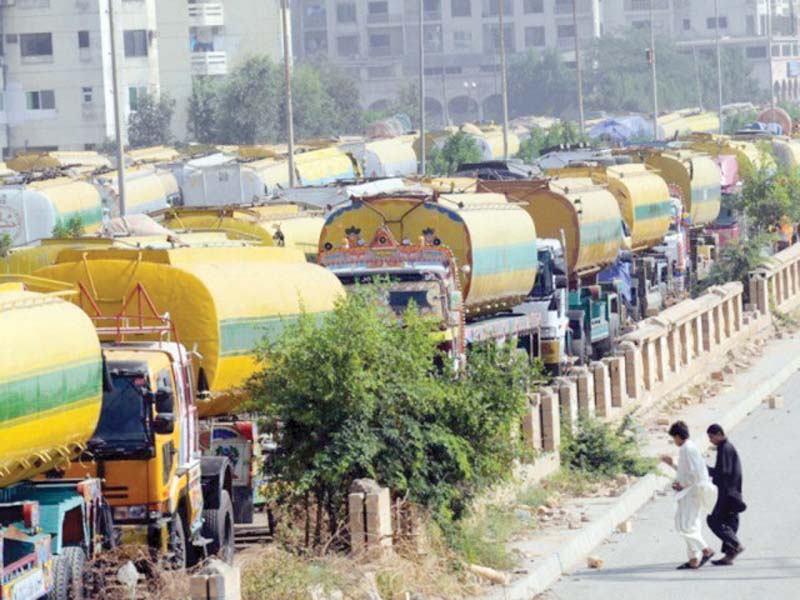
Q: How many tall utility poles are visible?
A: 8